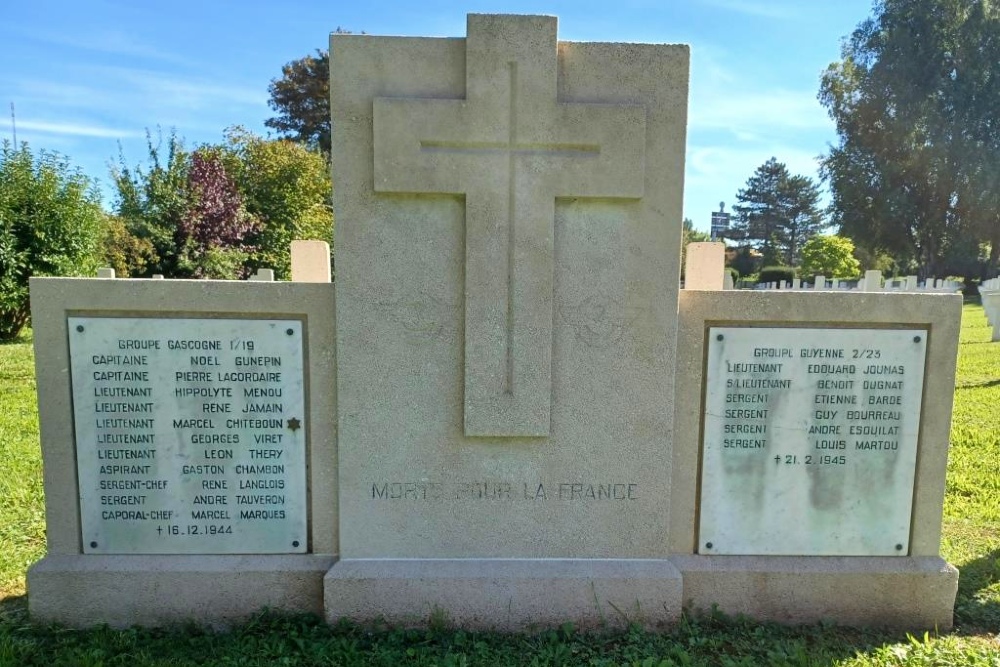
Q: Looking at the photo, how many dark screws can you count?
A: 8